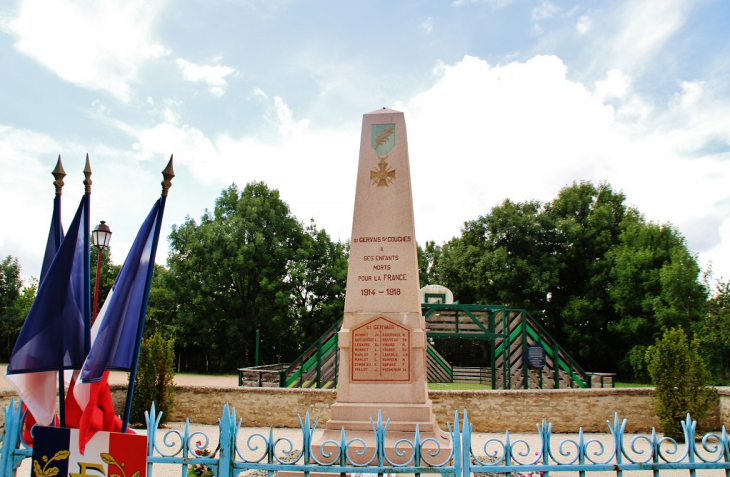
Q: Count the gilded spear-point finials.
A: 3